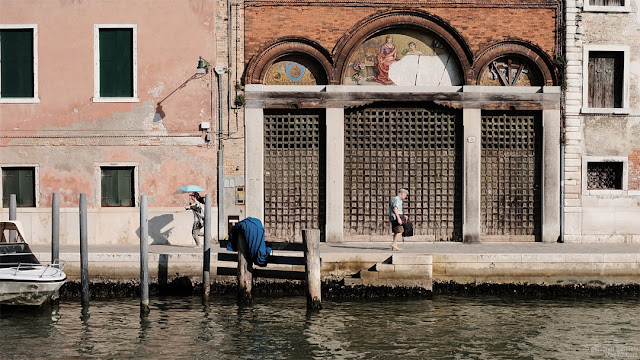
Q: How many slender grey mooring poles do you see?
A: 5